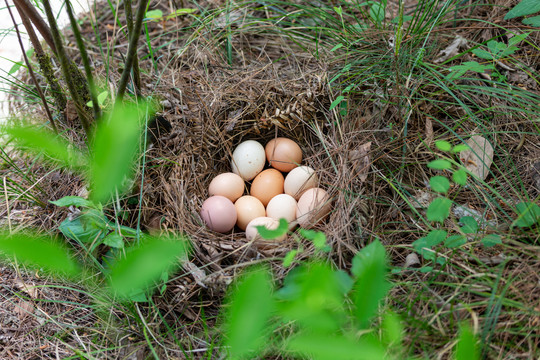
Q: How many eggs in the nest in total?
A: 10